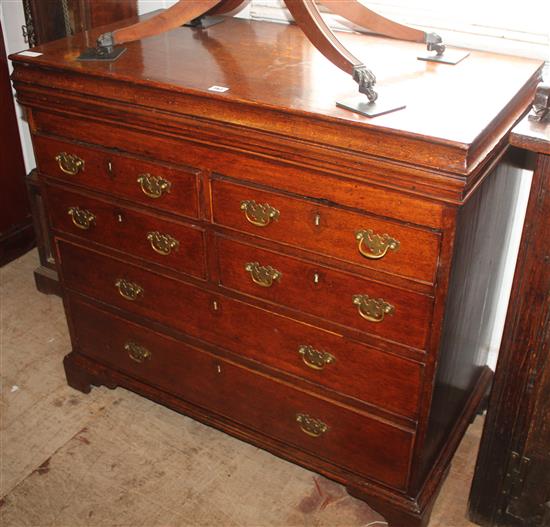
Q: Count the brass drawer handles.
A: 12